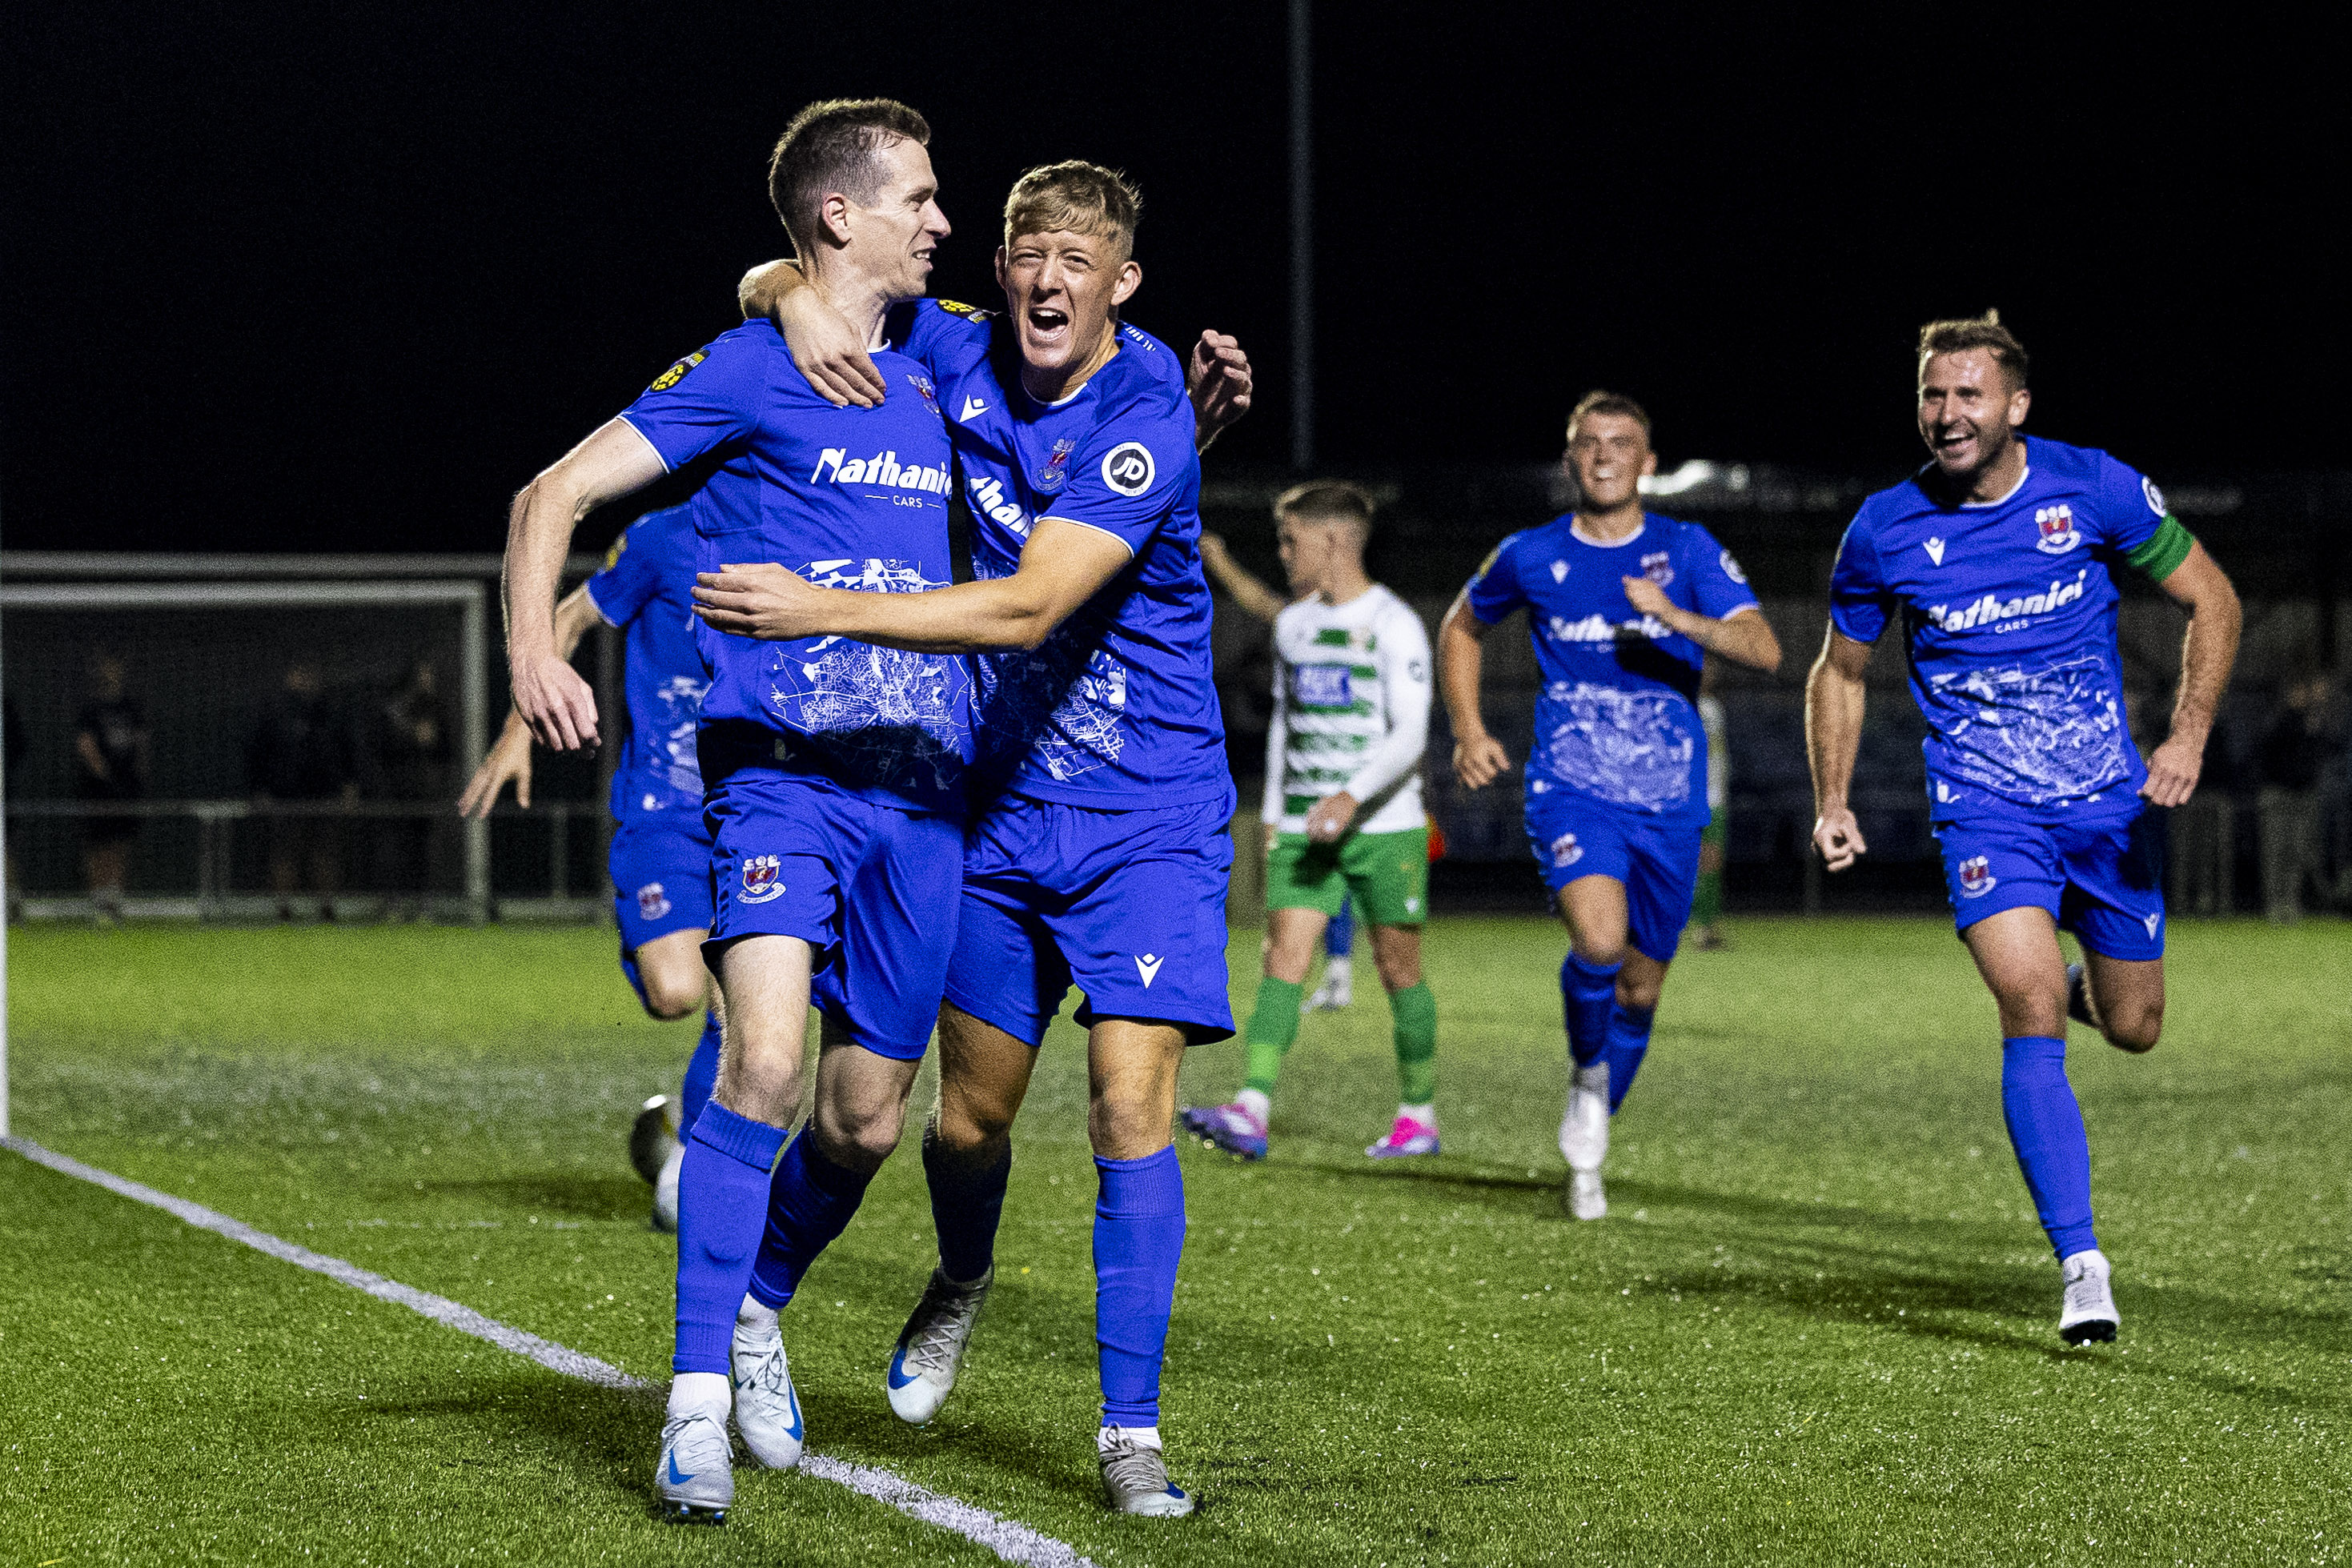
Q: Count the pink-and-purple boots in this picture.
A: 2